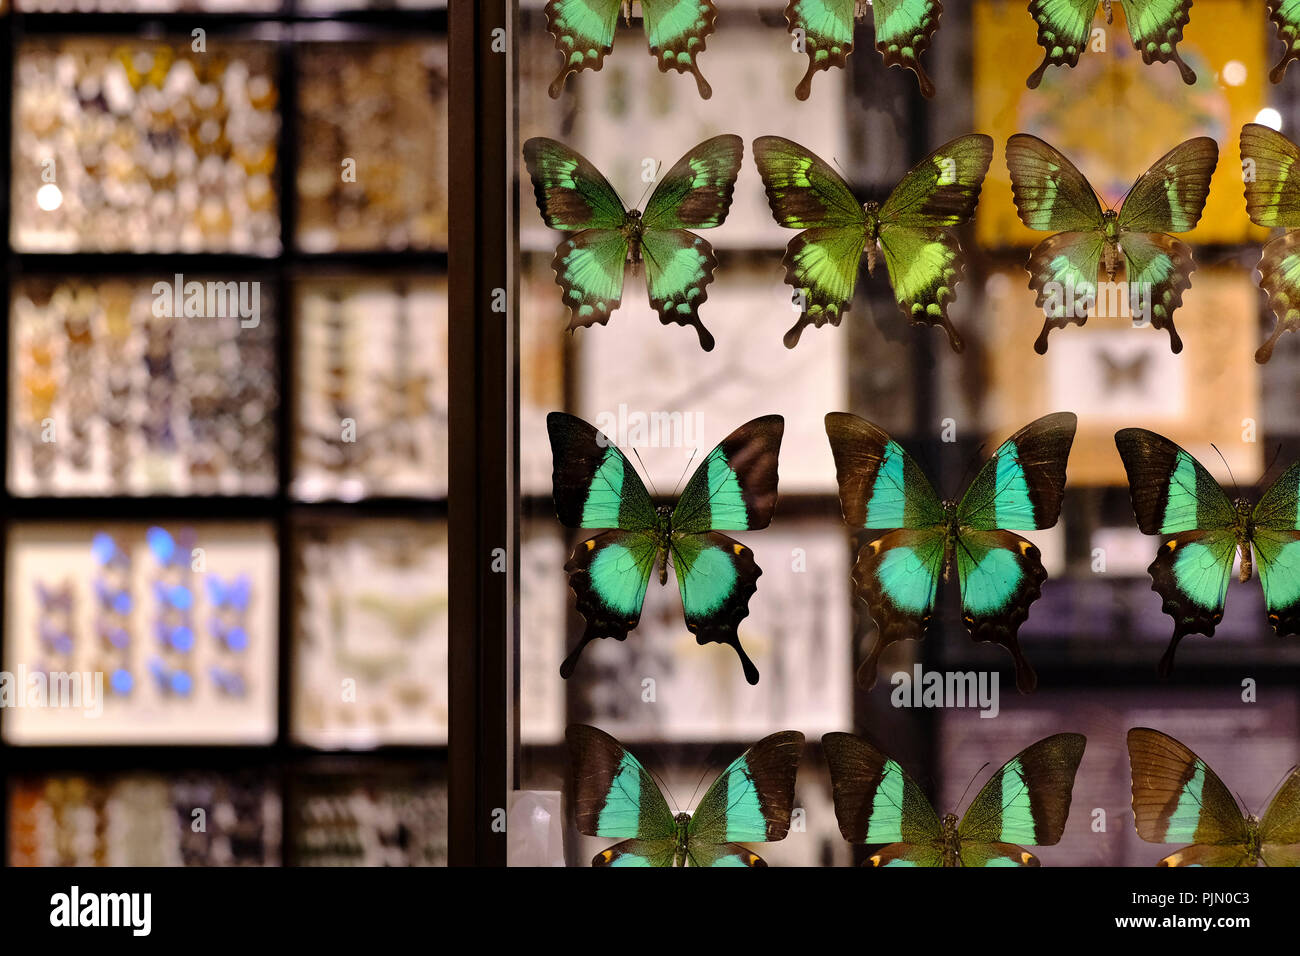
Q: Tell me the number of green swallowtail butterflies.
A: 14